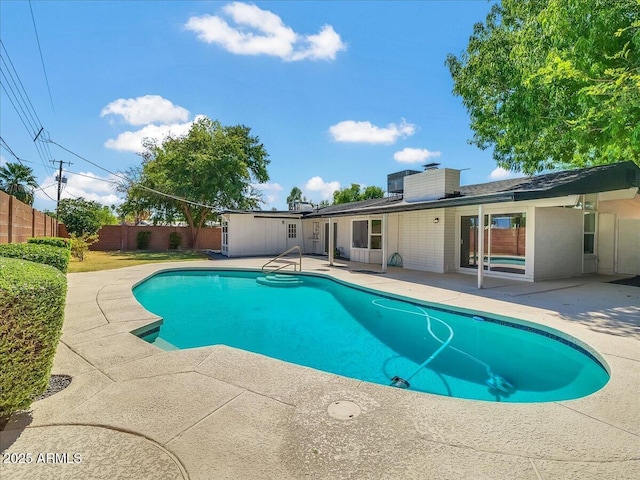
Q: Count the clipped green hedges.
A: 3